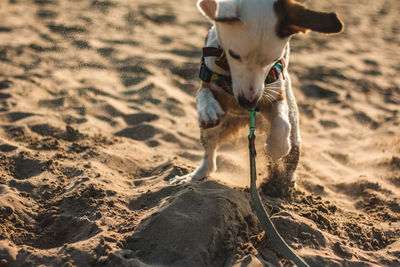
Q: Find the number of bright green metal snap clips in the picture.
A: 1